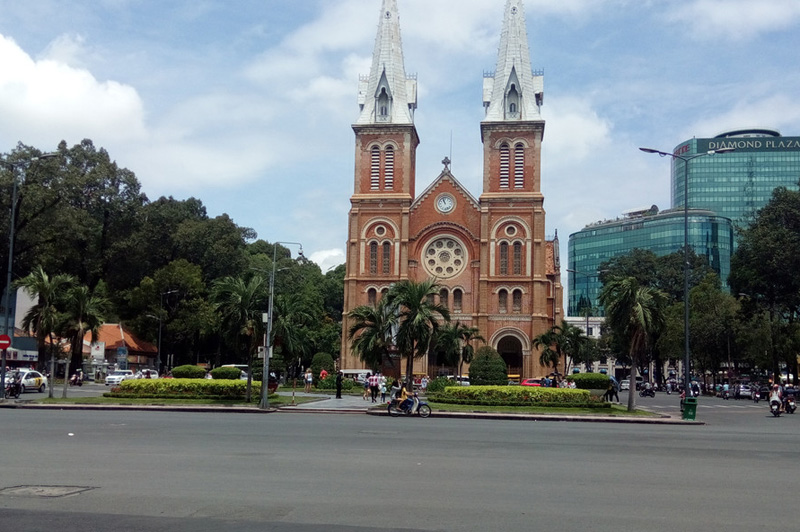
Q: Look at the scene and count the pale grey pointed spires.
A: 2